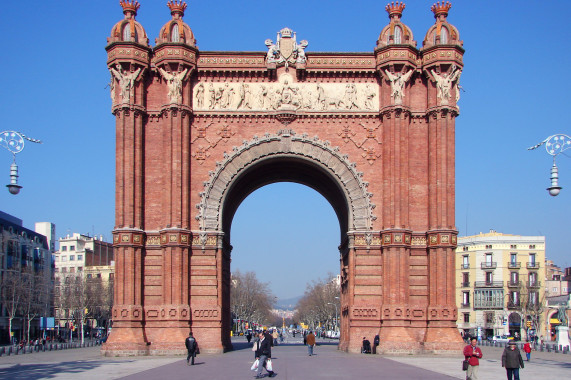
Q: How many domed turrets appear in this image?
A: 4